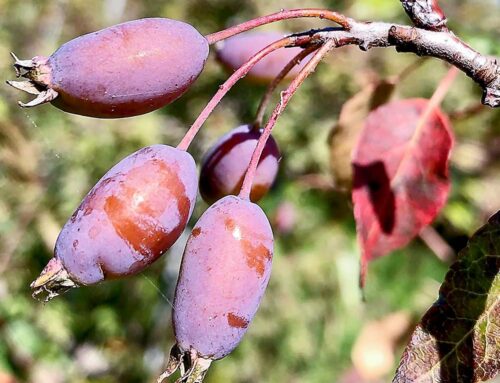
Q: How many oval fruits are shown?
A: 5